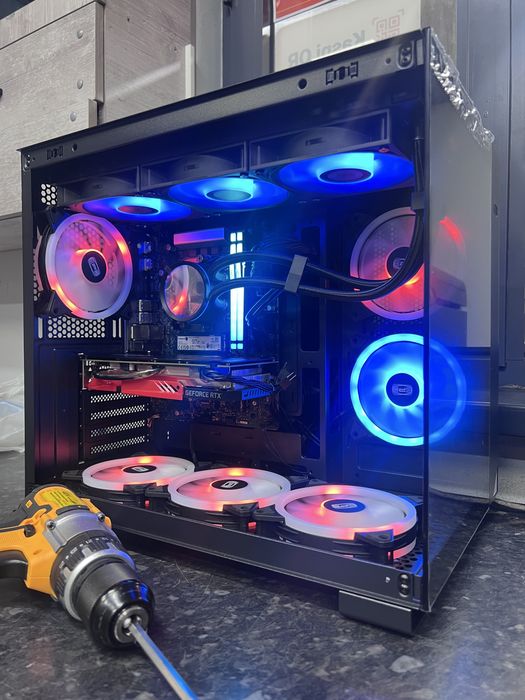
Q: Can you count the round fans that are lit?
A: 9